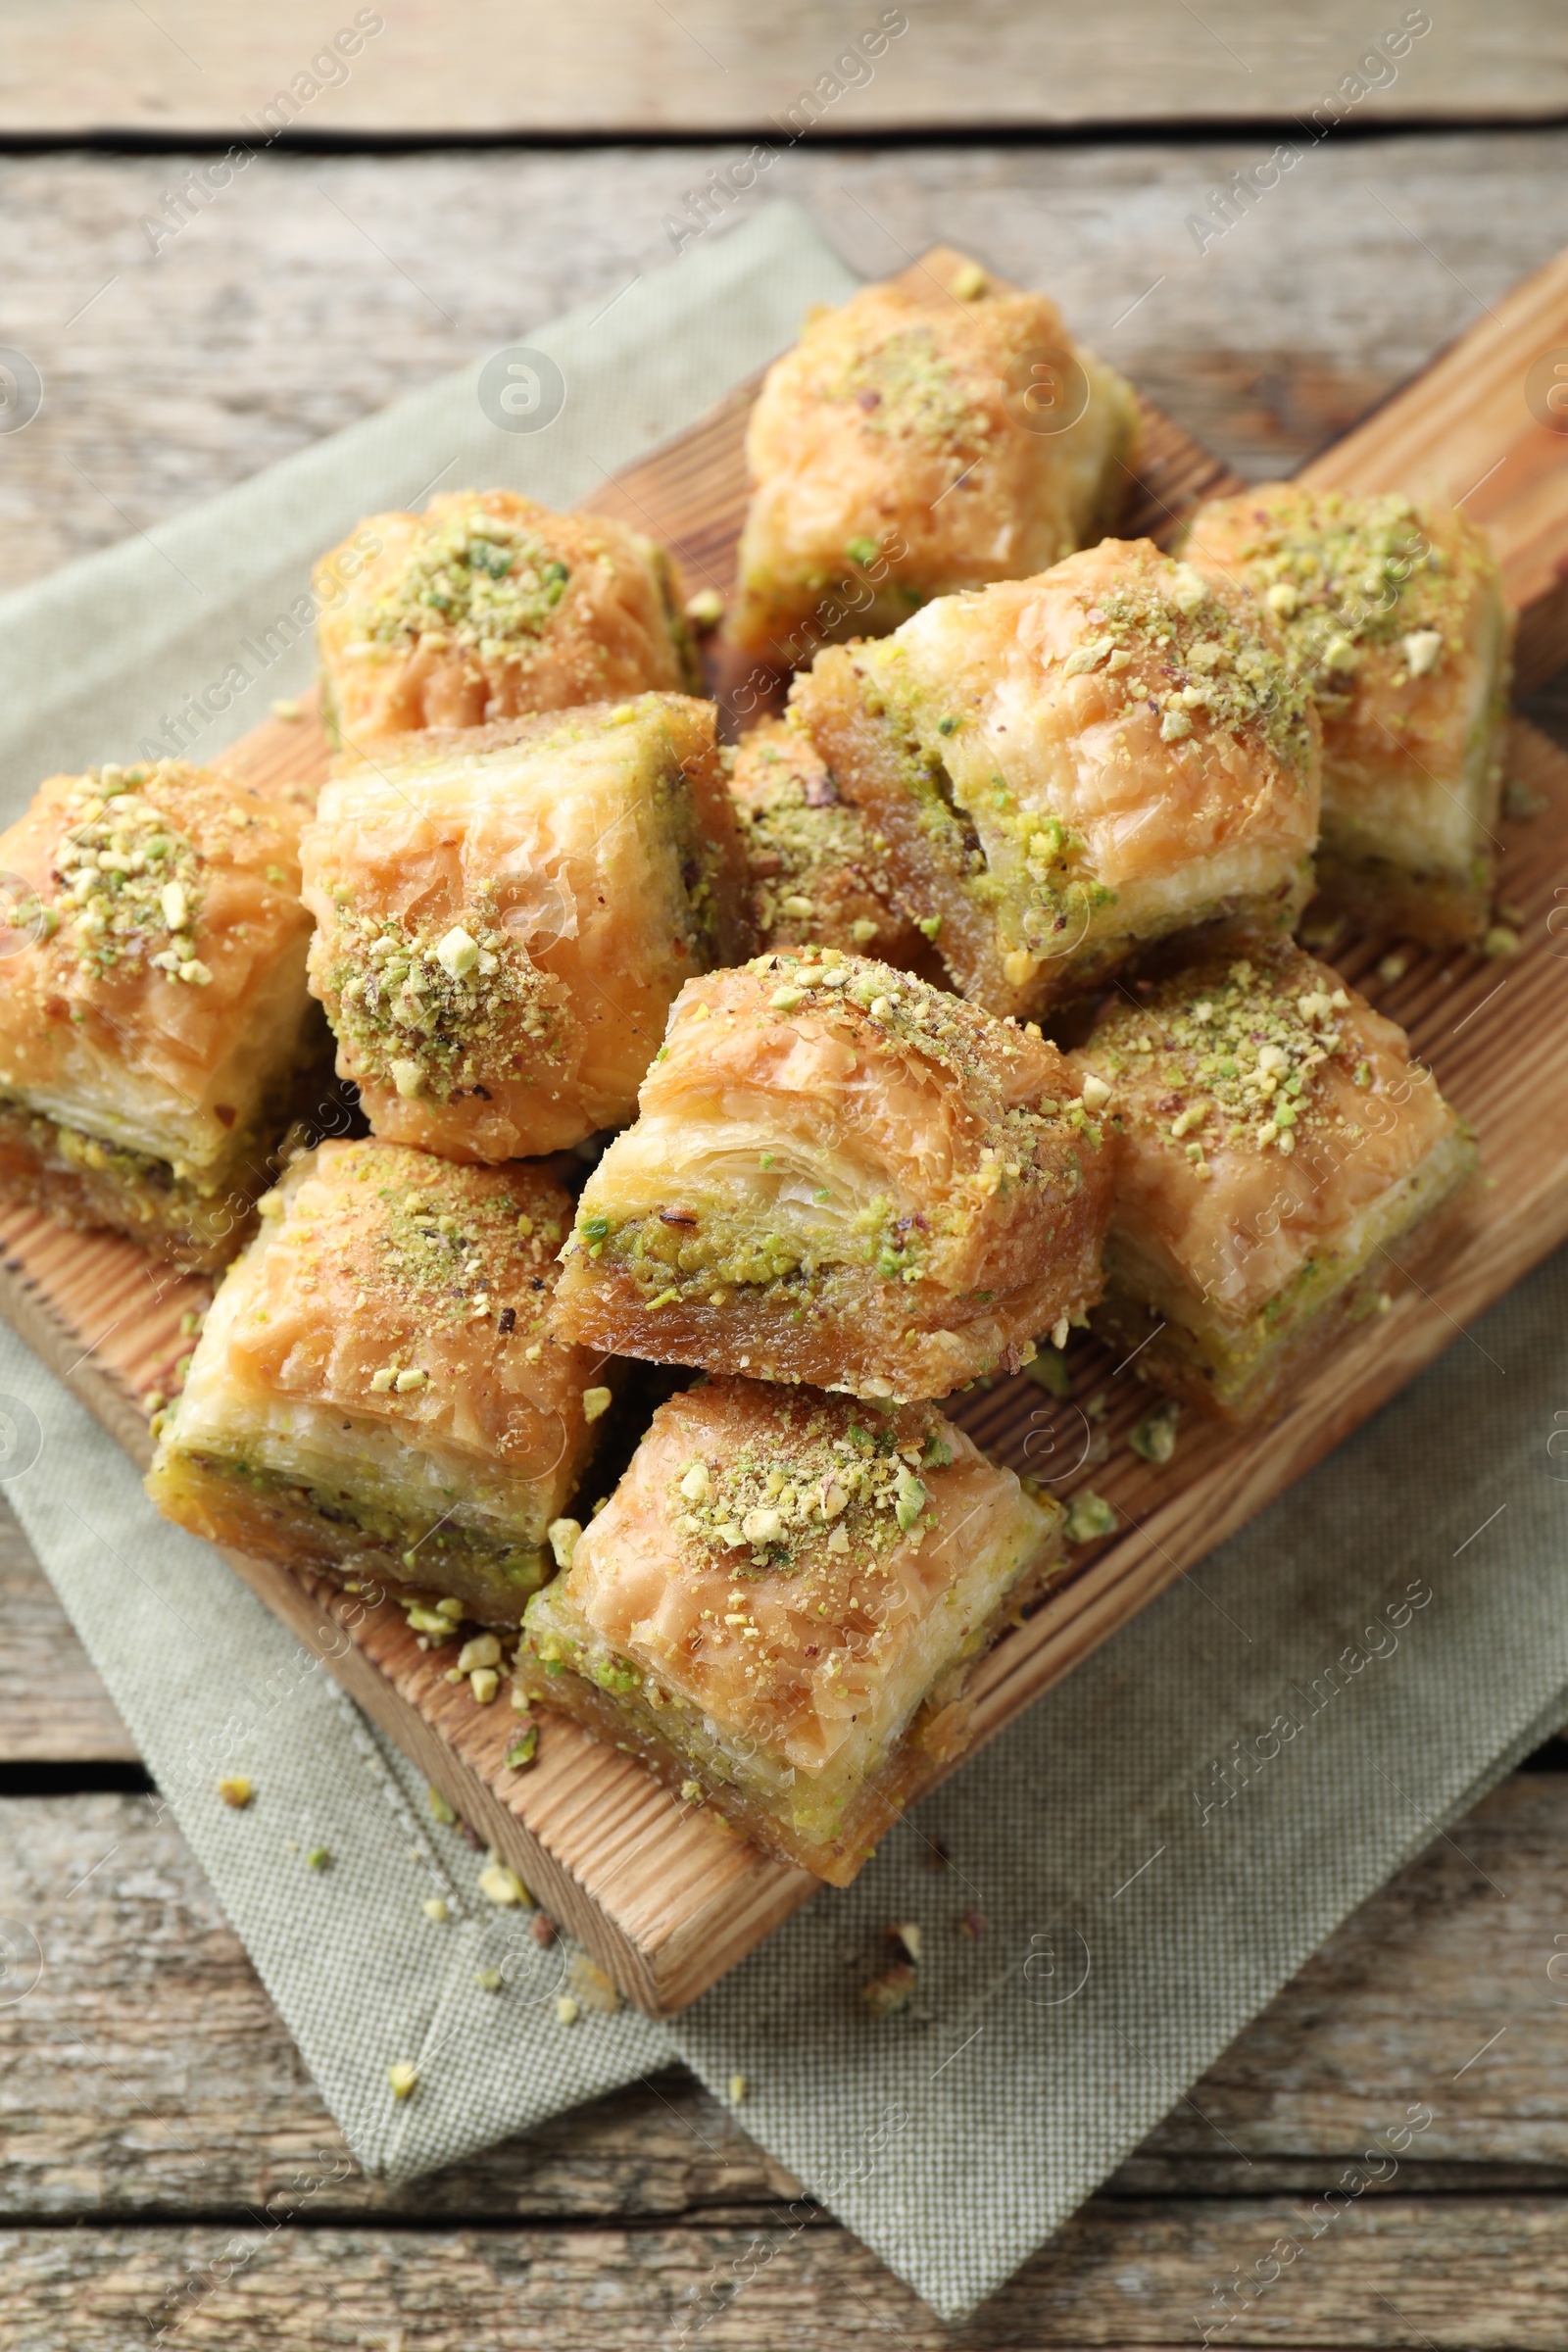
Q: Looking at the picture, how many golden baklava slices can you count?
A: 11